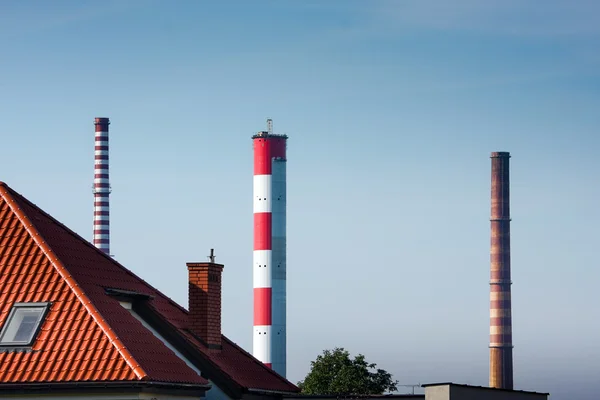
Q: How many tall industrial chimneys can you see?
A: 3